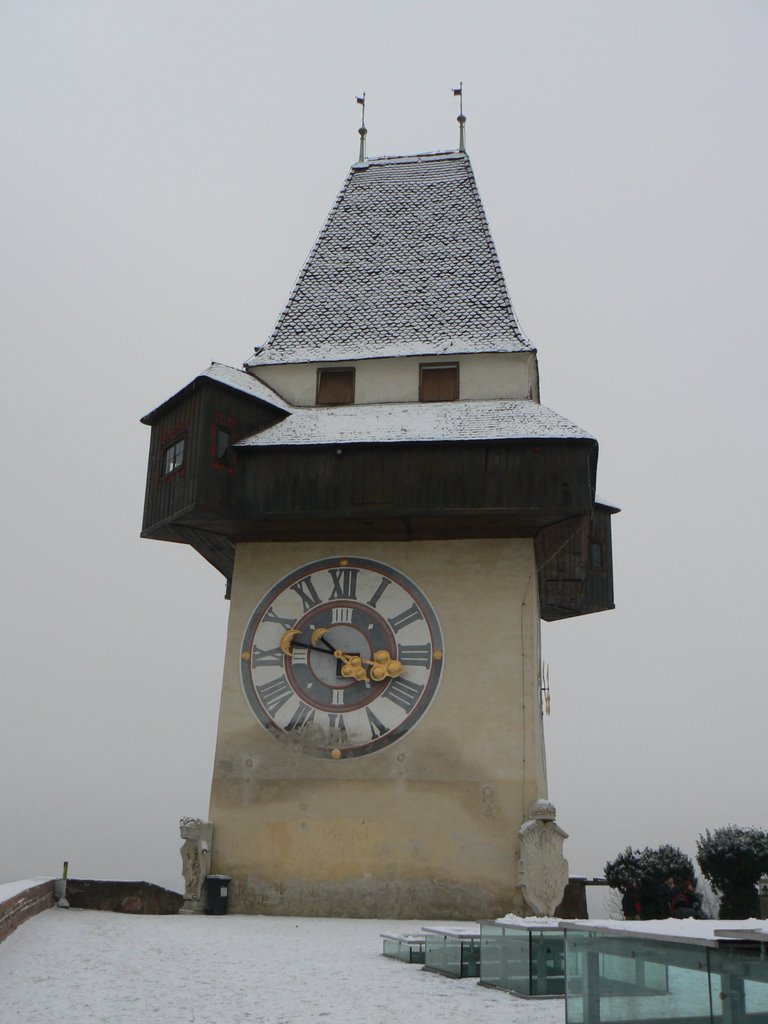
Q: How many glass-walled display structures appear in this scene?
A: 4